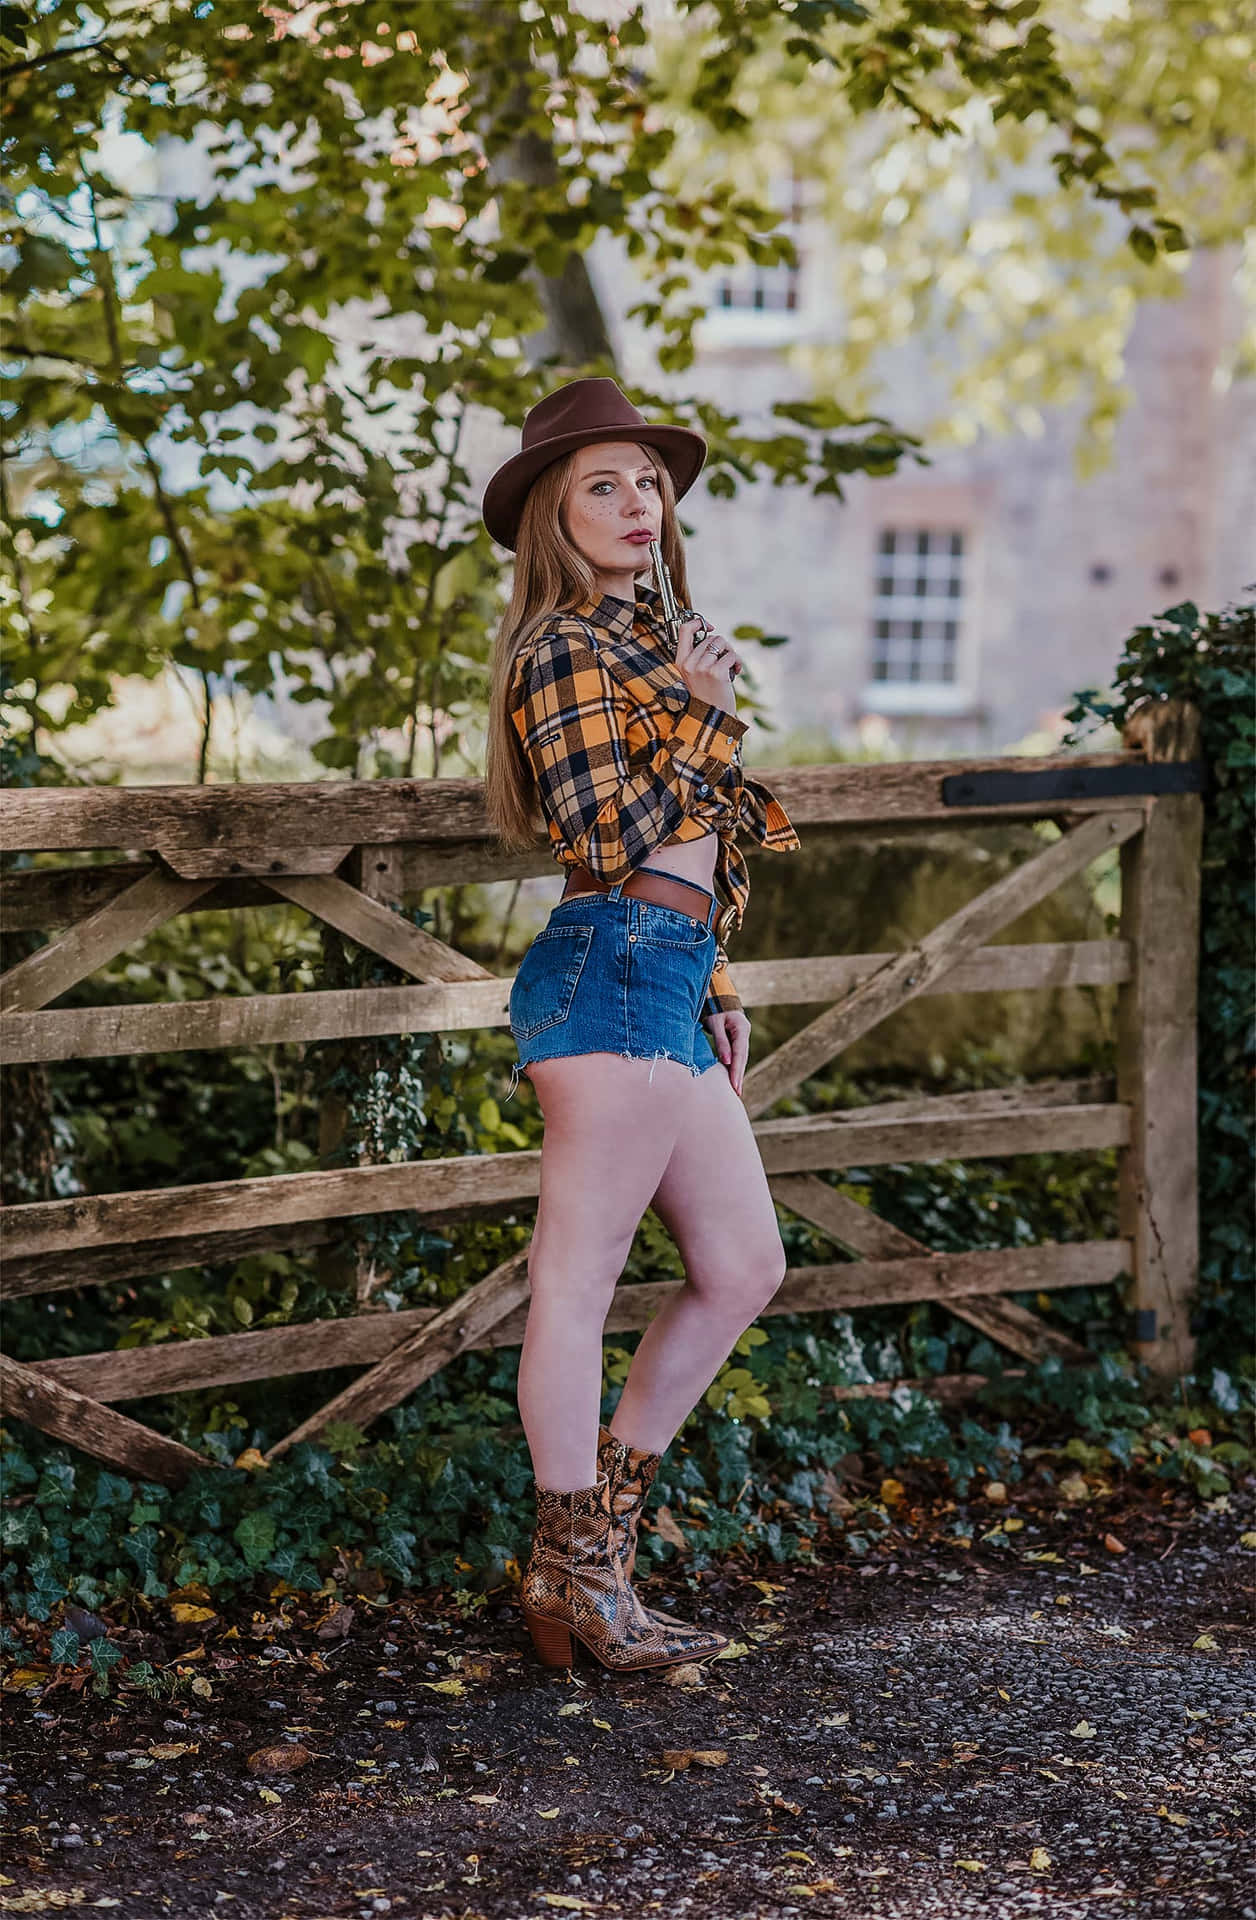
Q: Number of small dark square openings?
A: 2